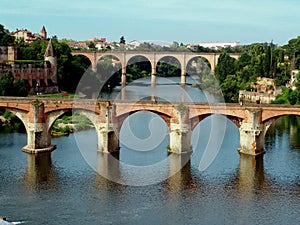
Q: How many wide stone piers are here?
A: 4